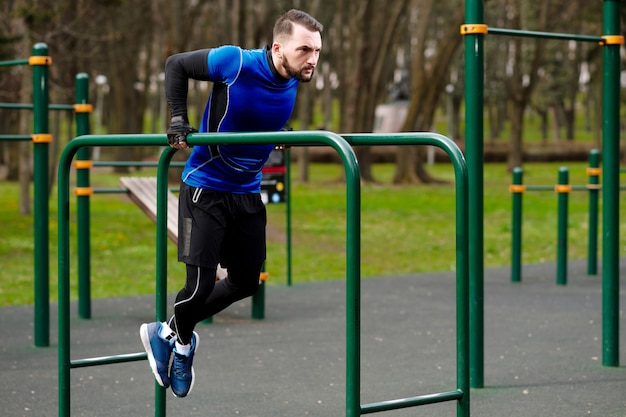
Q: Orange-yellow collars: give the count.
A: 12